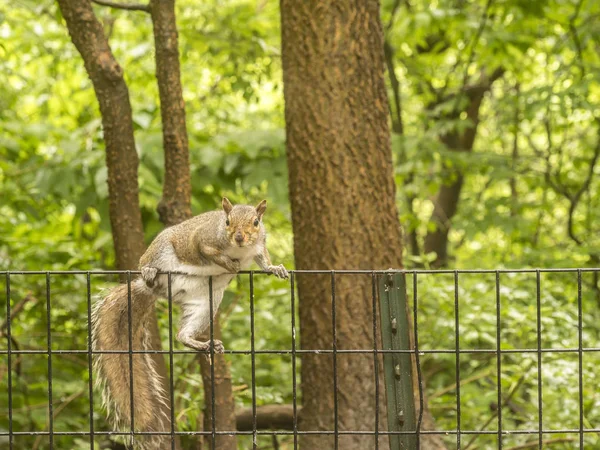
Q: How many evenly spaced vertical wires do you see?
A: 15